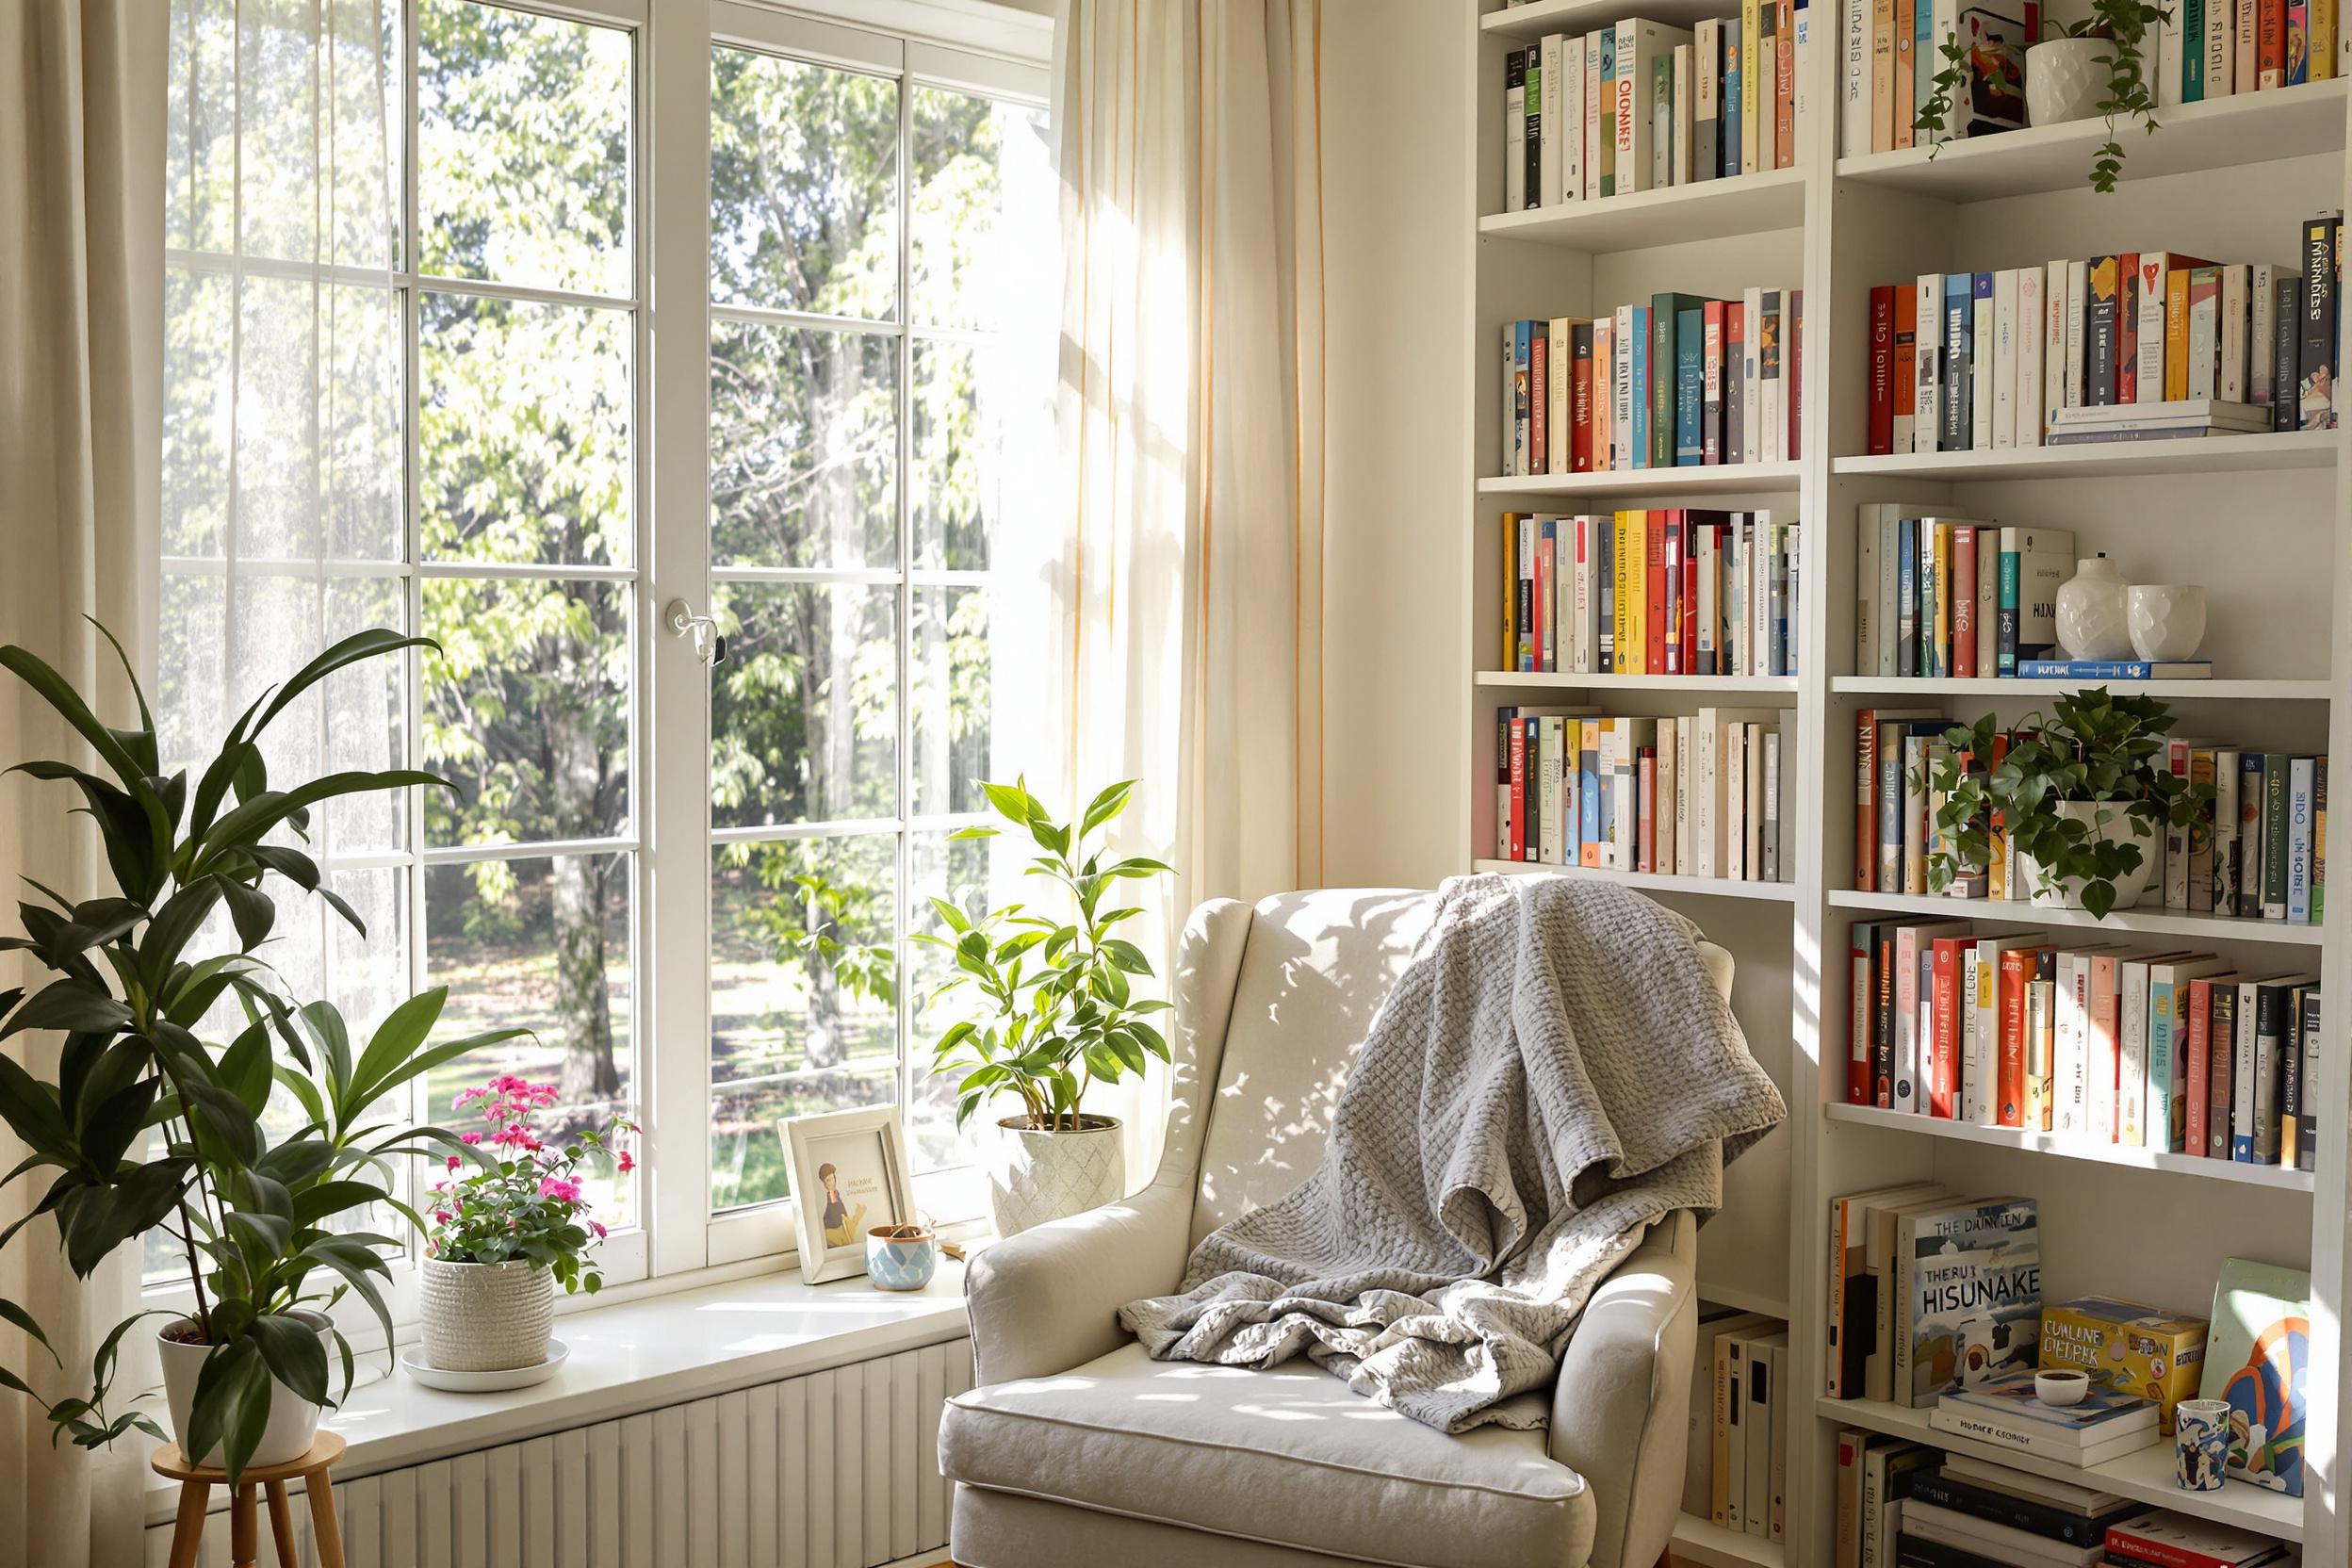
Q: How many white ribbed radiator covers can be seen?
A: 1